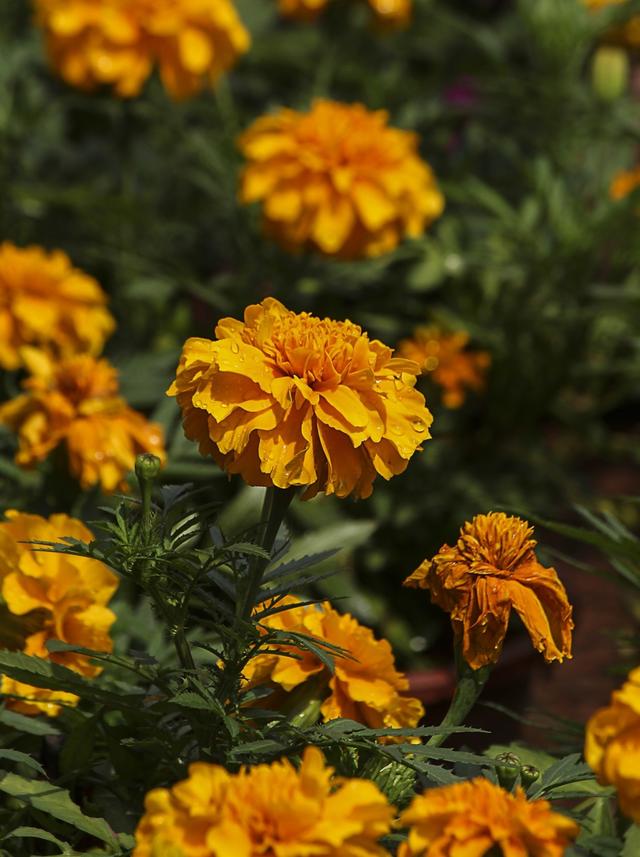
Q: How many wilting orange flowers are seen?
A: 1